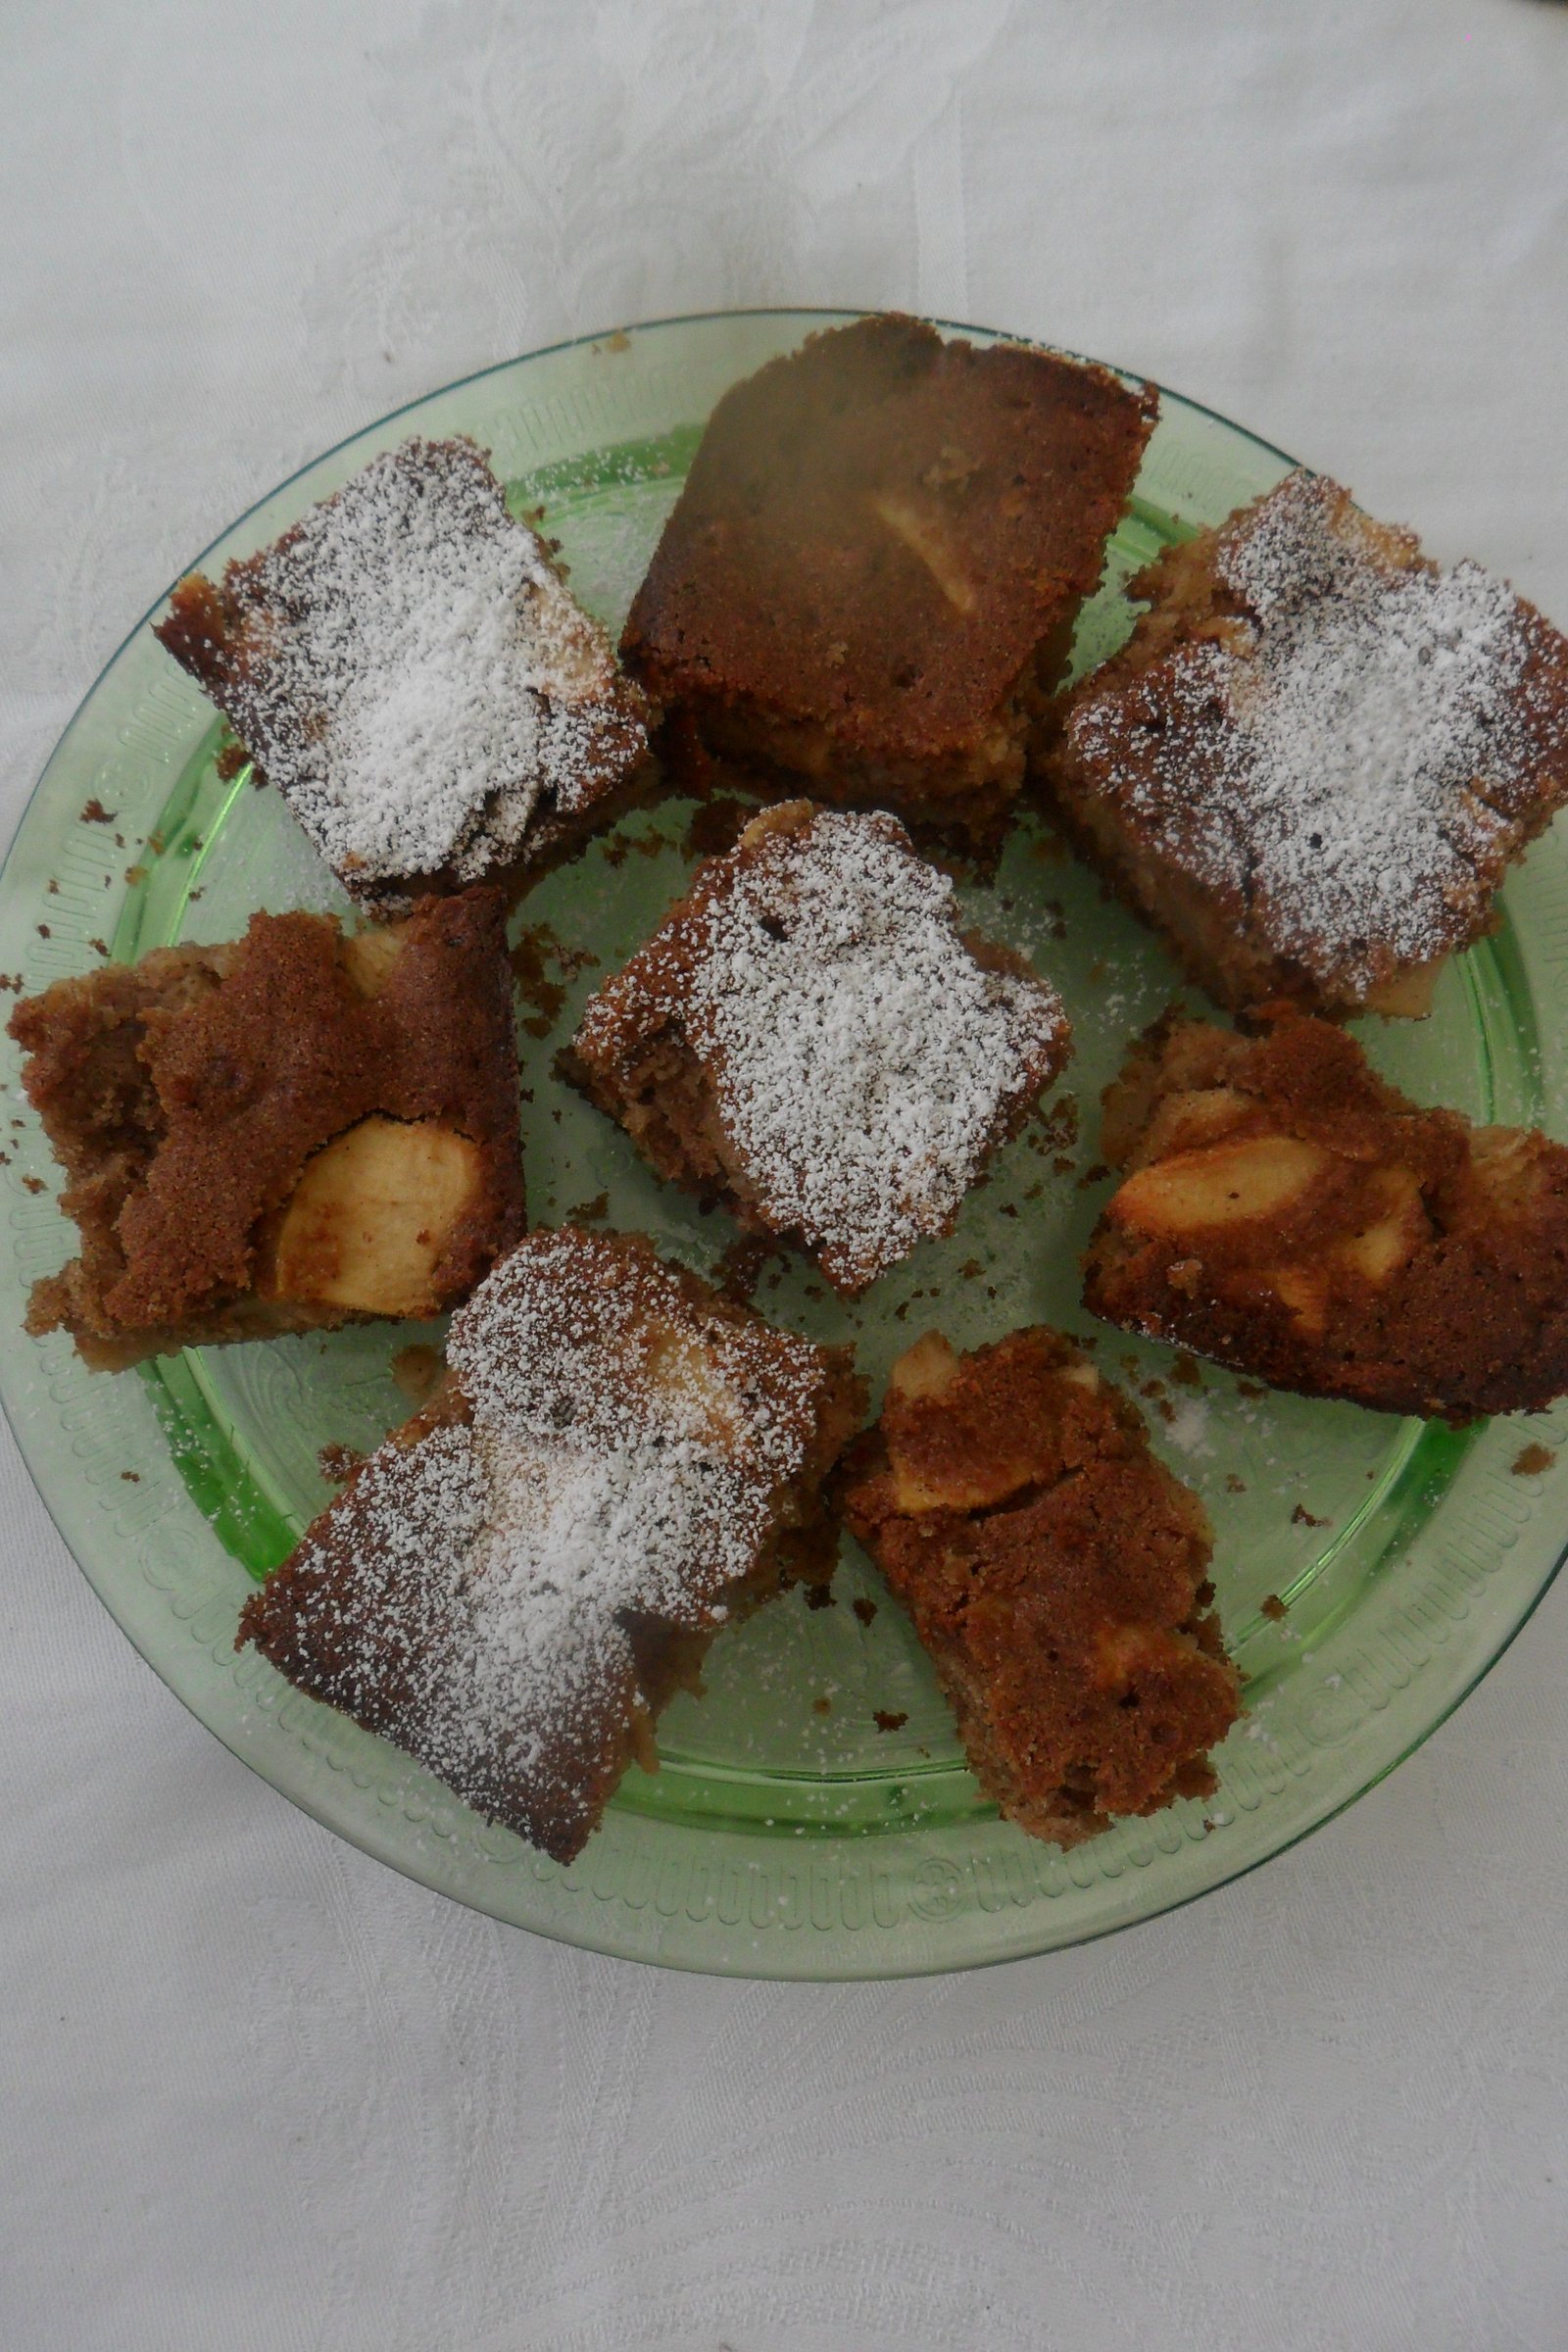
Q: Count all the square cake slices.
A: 8